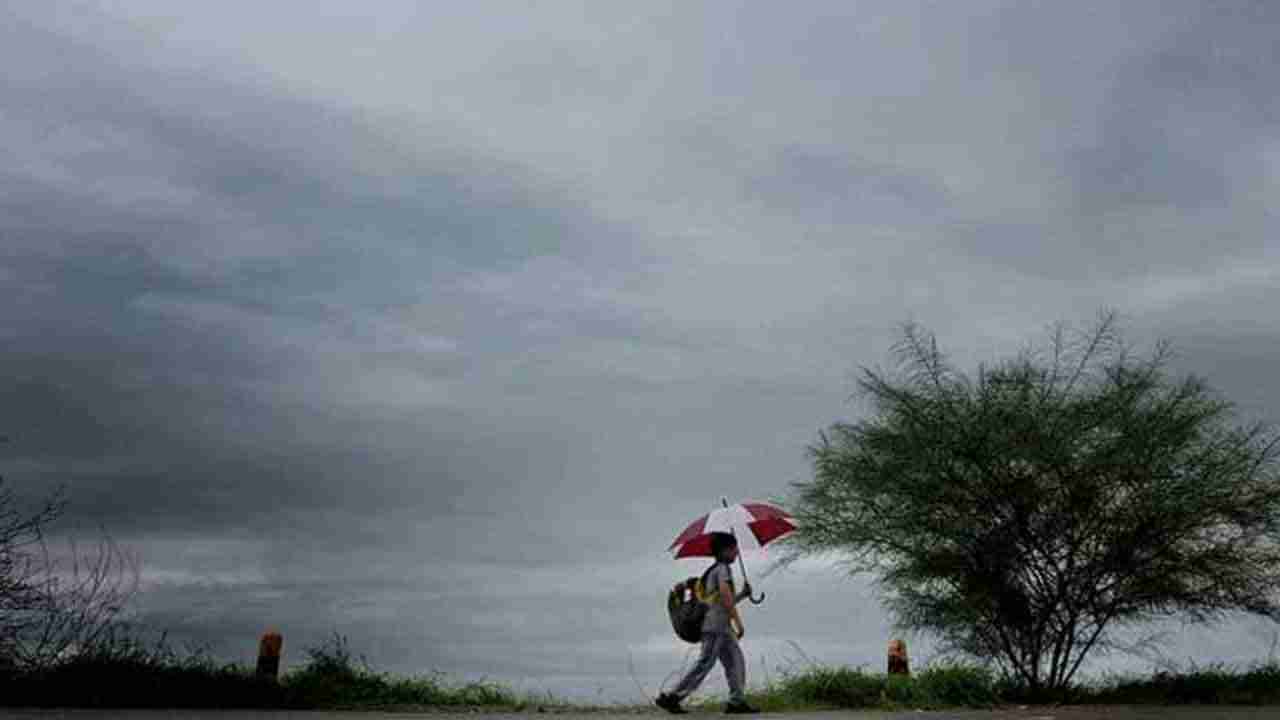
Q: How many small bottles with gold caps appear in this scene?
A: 0